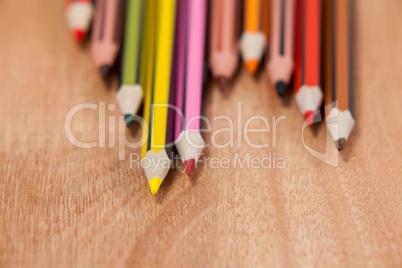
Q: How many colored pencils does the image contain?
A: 10